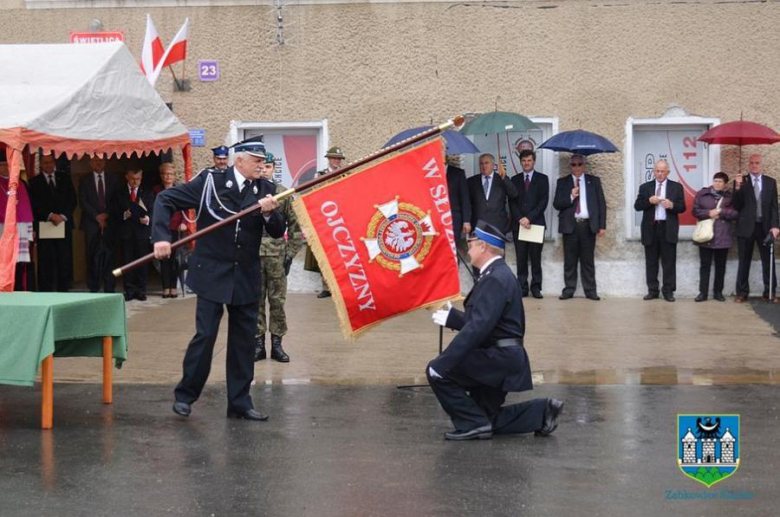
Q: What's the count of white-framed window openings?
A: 3